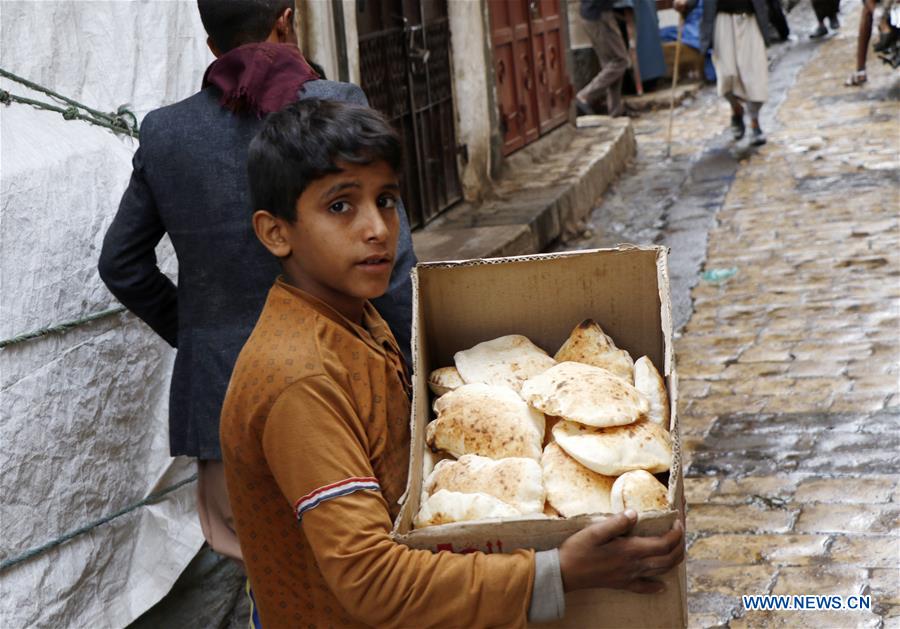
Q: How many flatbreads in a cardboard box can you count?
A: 11